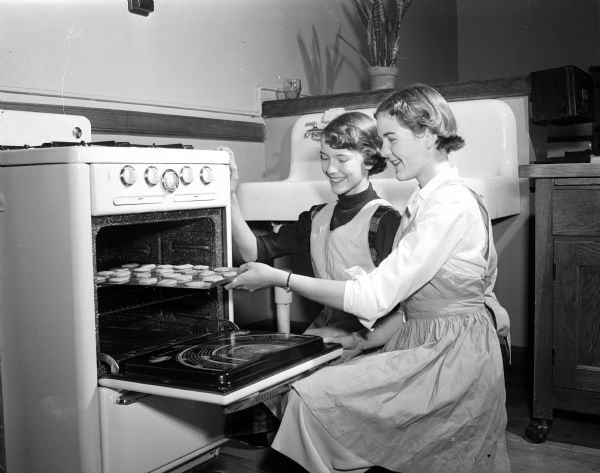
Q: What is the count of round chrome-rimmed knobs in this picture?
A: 5